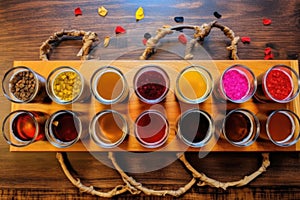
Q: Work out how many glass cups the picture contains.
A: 14